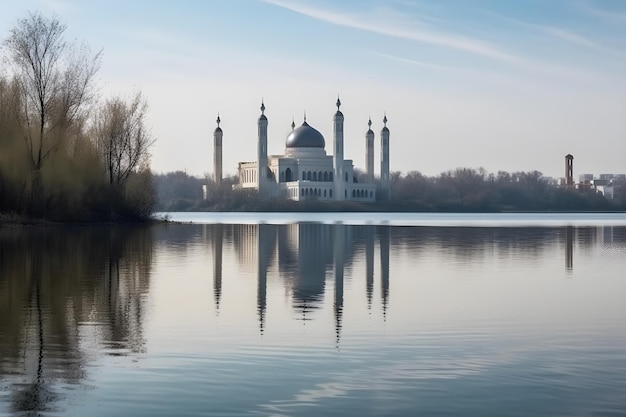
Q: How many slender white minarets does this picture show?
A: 5